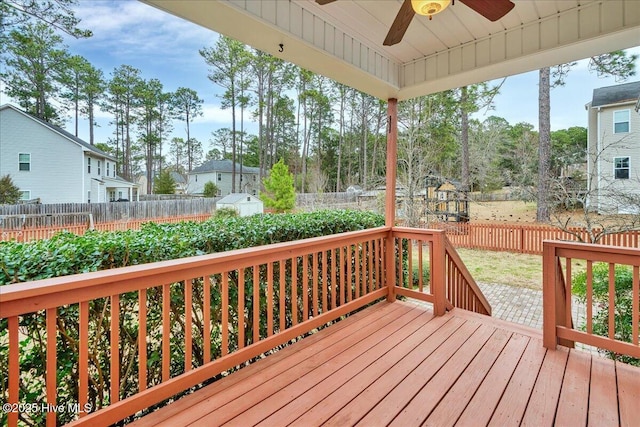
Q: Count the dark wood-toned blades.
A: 3